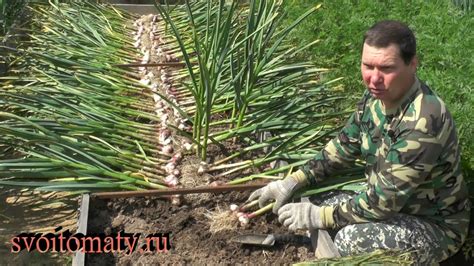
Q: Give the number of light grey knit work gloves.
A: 2